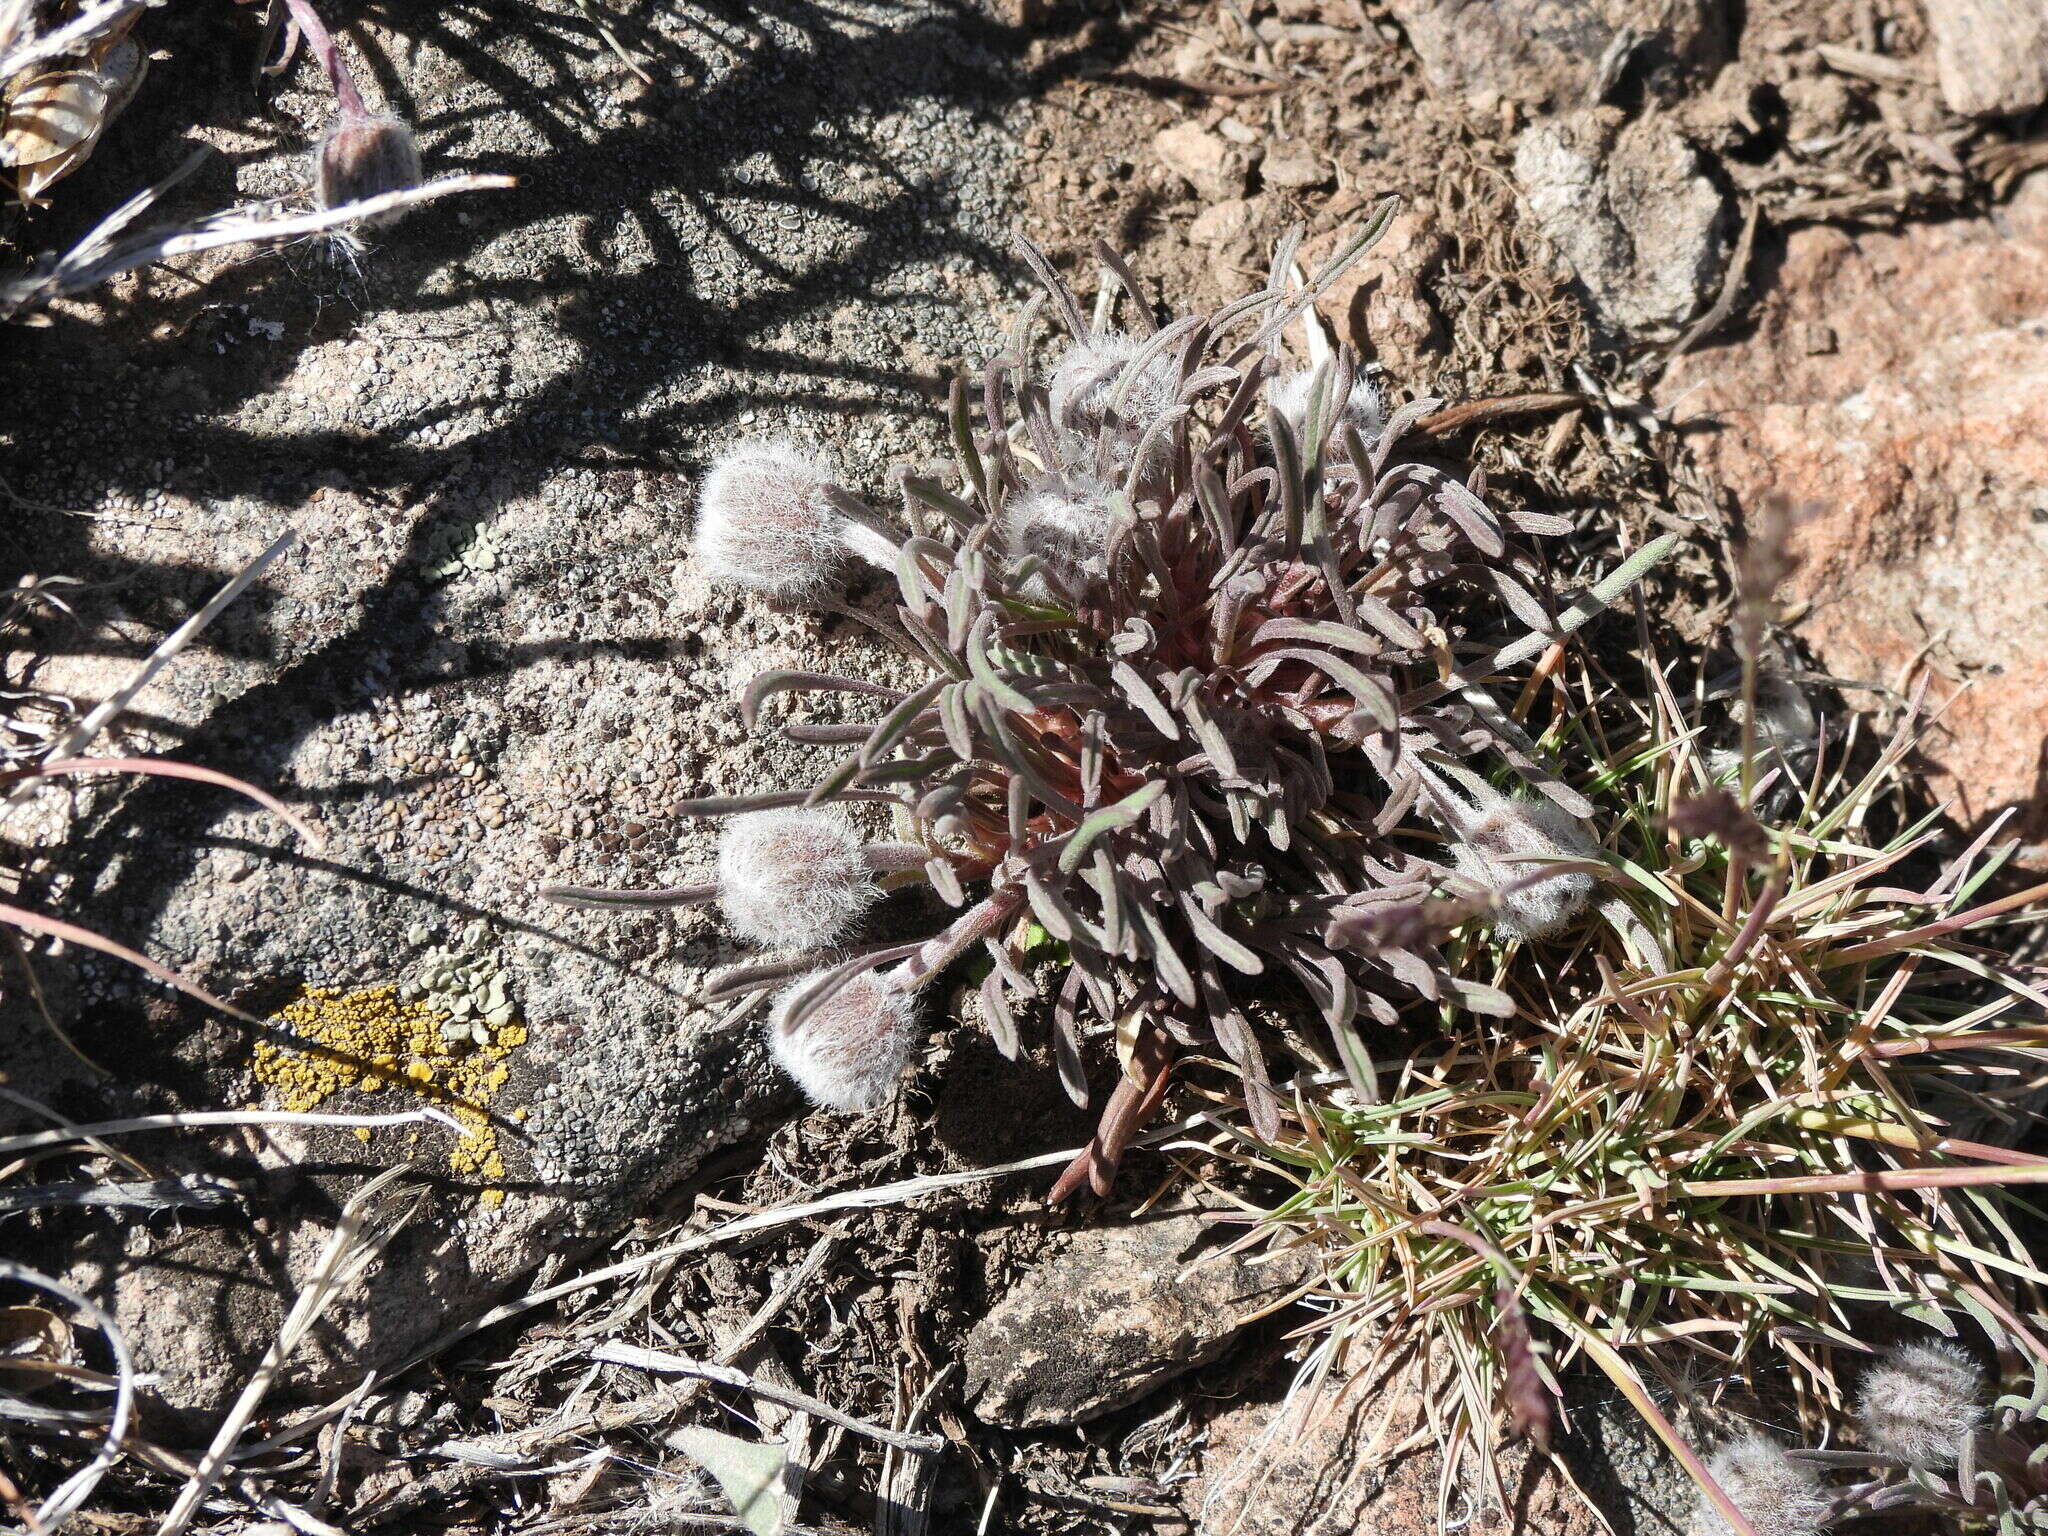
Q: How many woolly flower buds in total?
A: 10